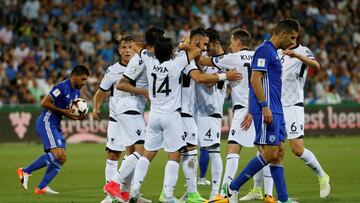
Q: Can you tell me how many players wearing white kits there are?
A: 7